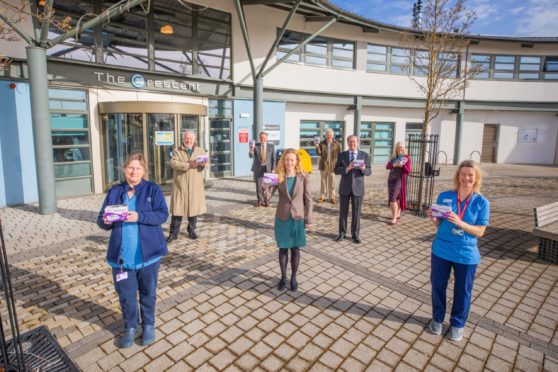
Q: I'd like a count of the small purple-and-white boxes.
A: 8